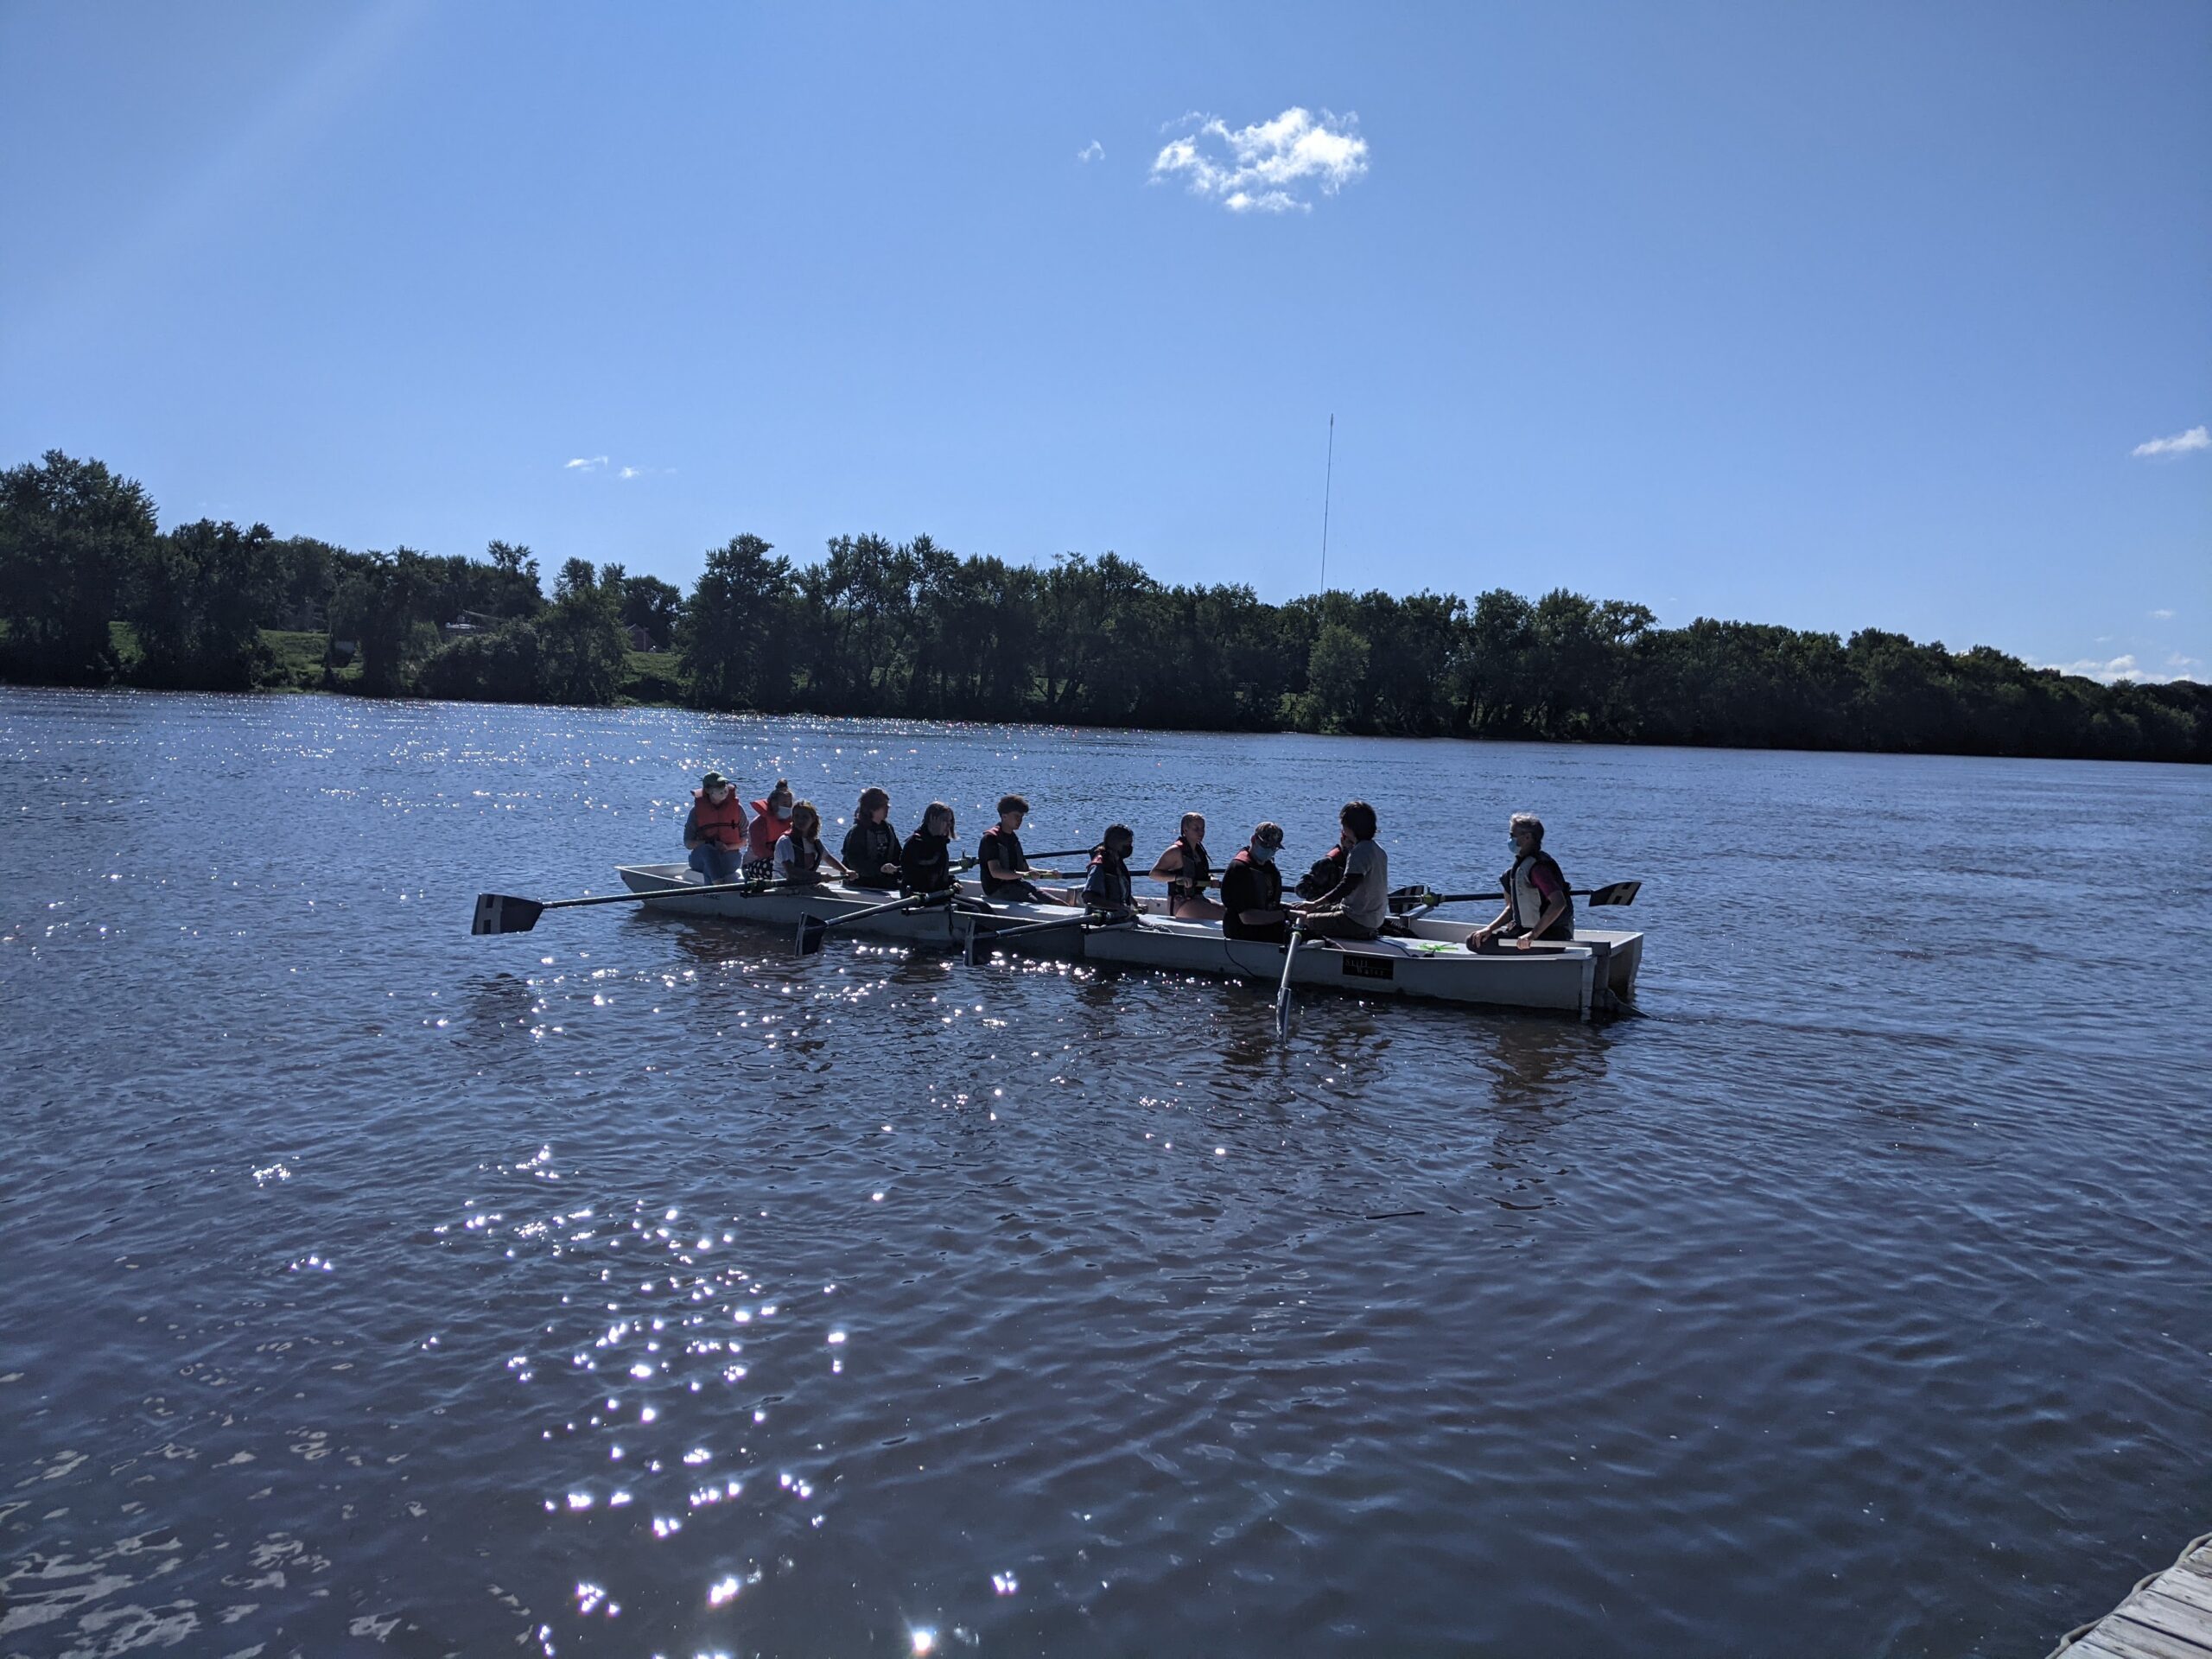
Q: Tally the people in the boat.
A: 12